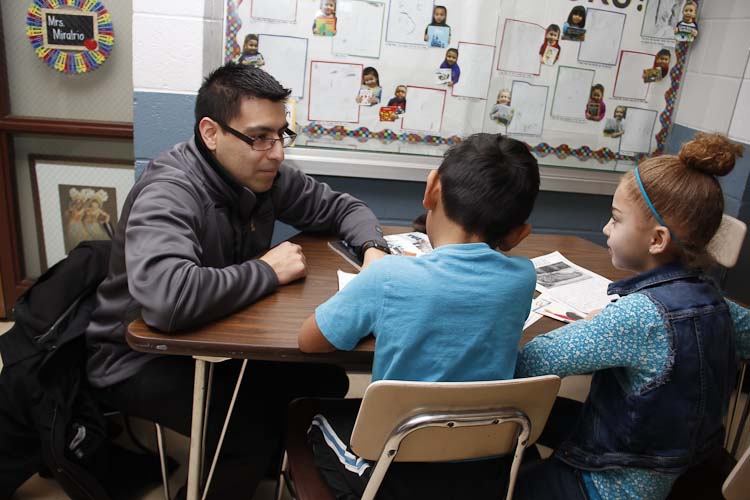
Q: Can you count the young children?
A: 2